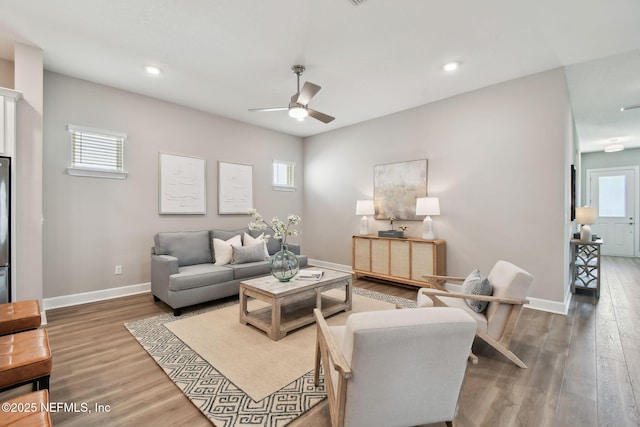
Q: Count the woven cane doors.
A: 4